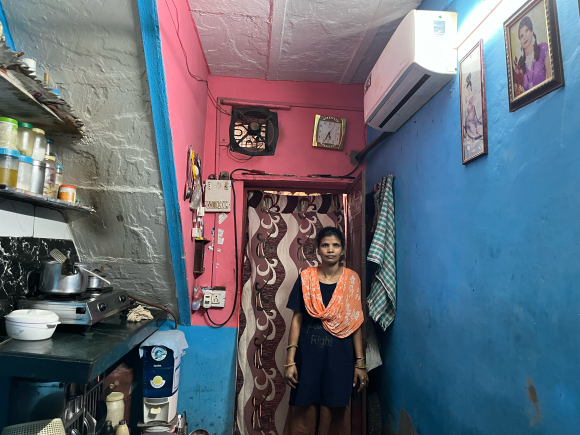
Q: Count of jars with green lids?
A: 2